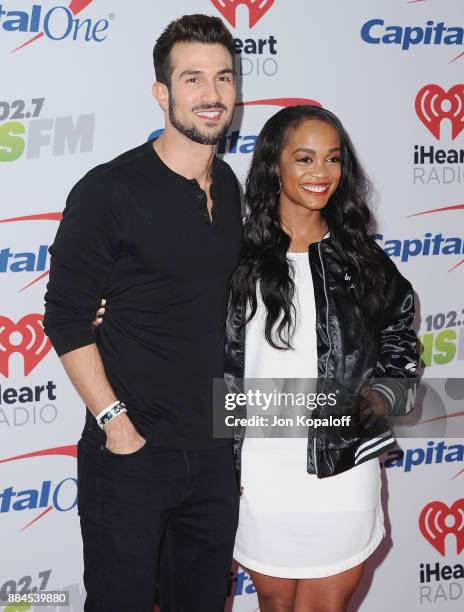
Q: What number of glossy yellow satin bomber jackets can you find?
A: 0